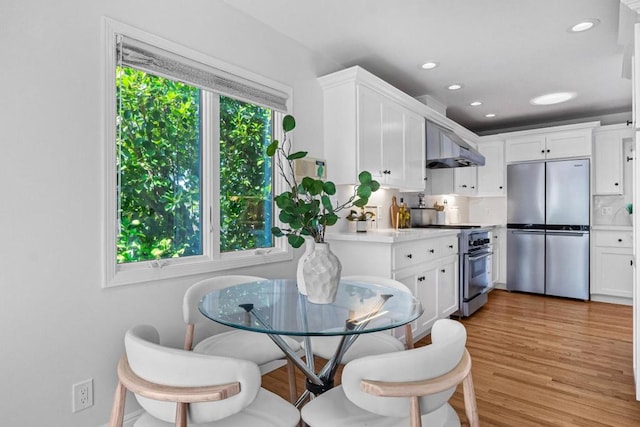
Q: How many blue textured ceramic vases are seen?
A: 0